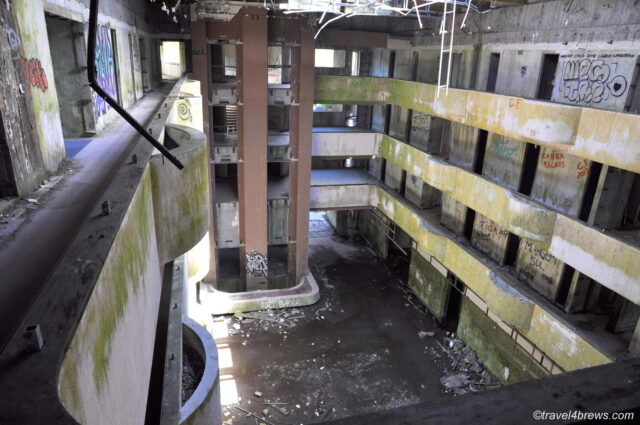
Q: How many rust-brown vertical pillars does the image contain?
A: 3